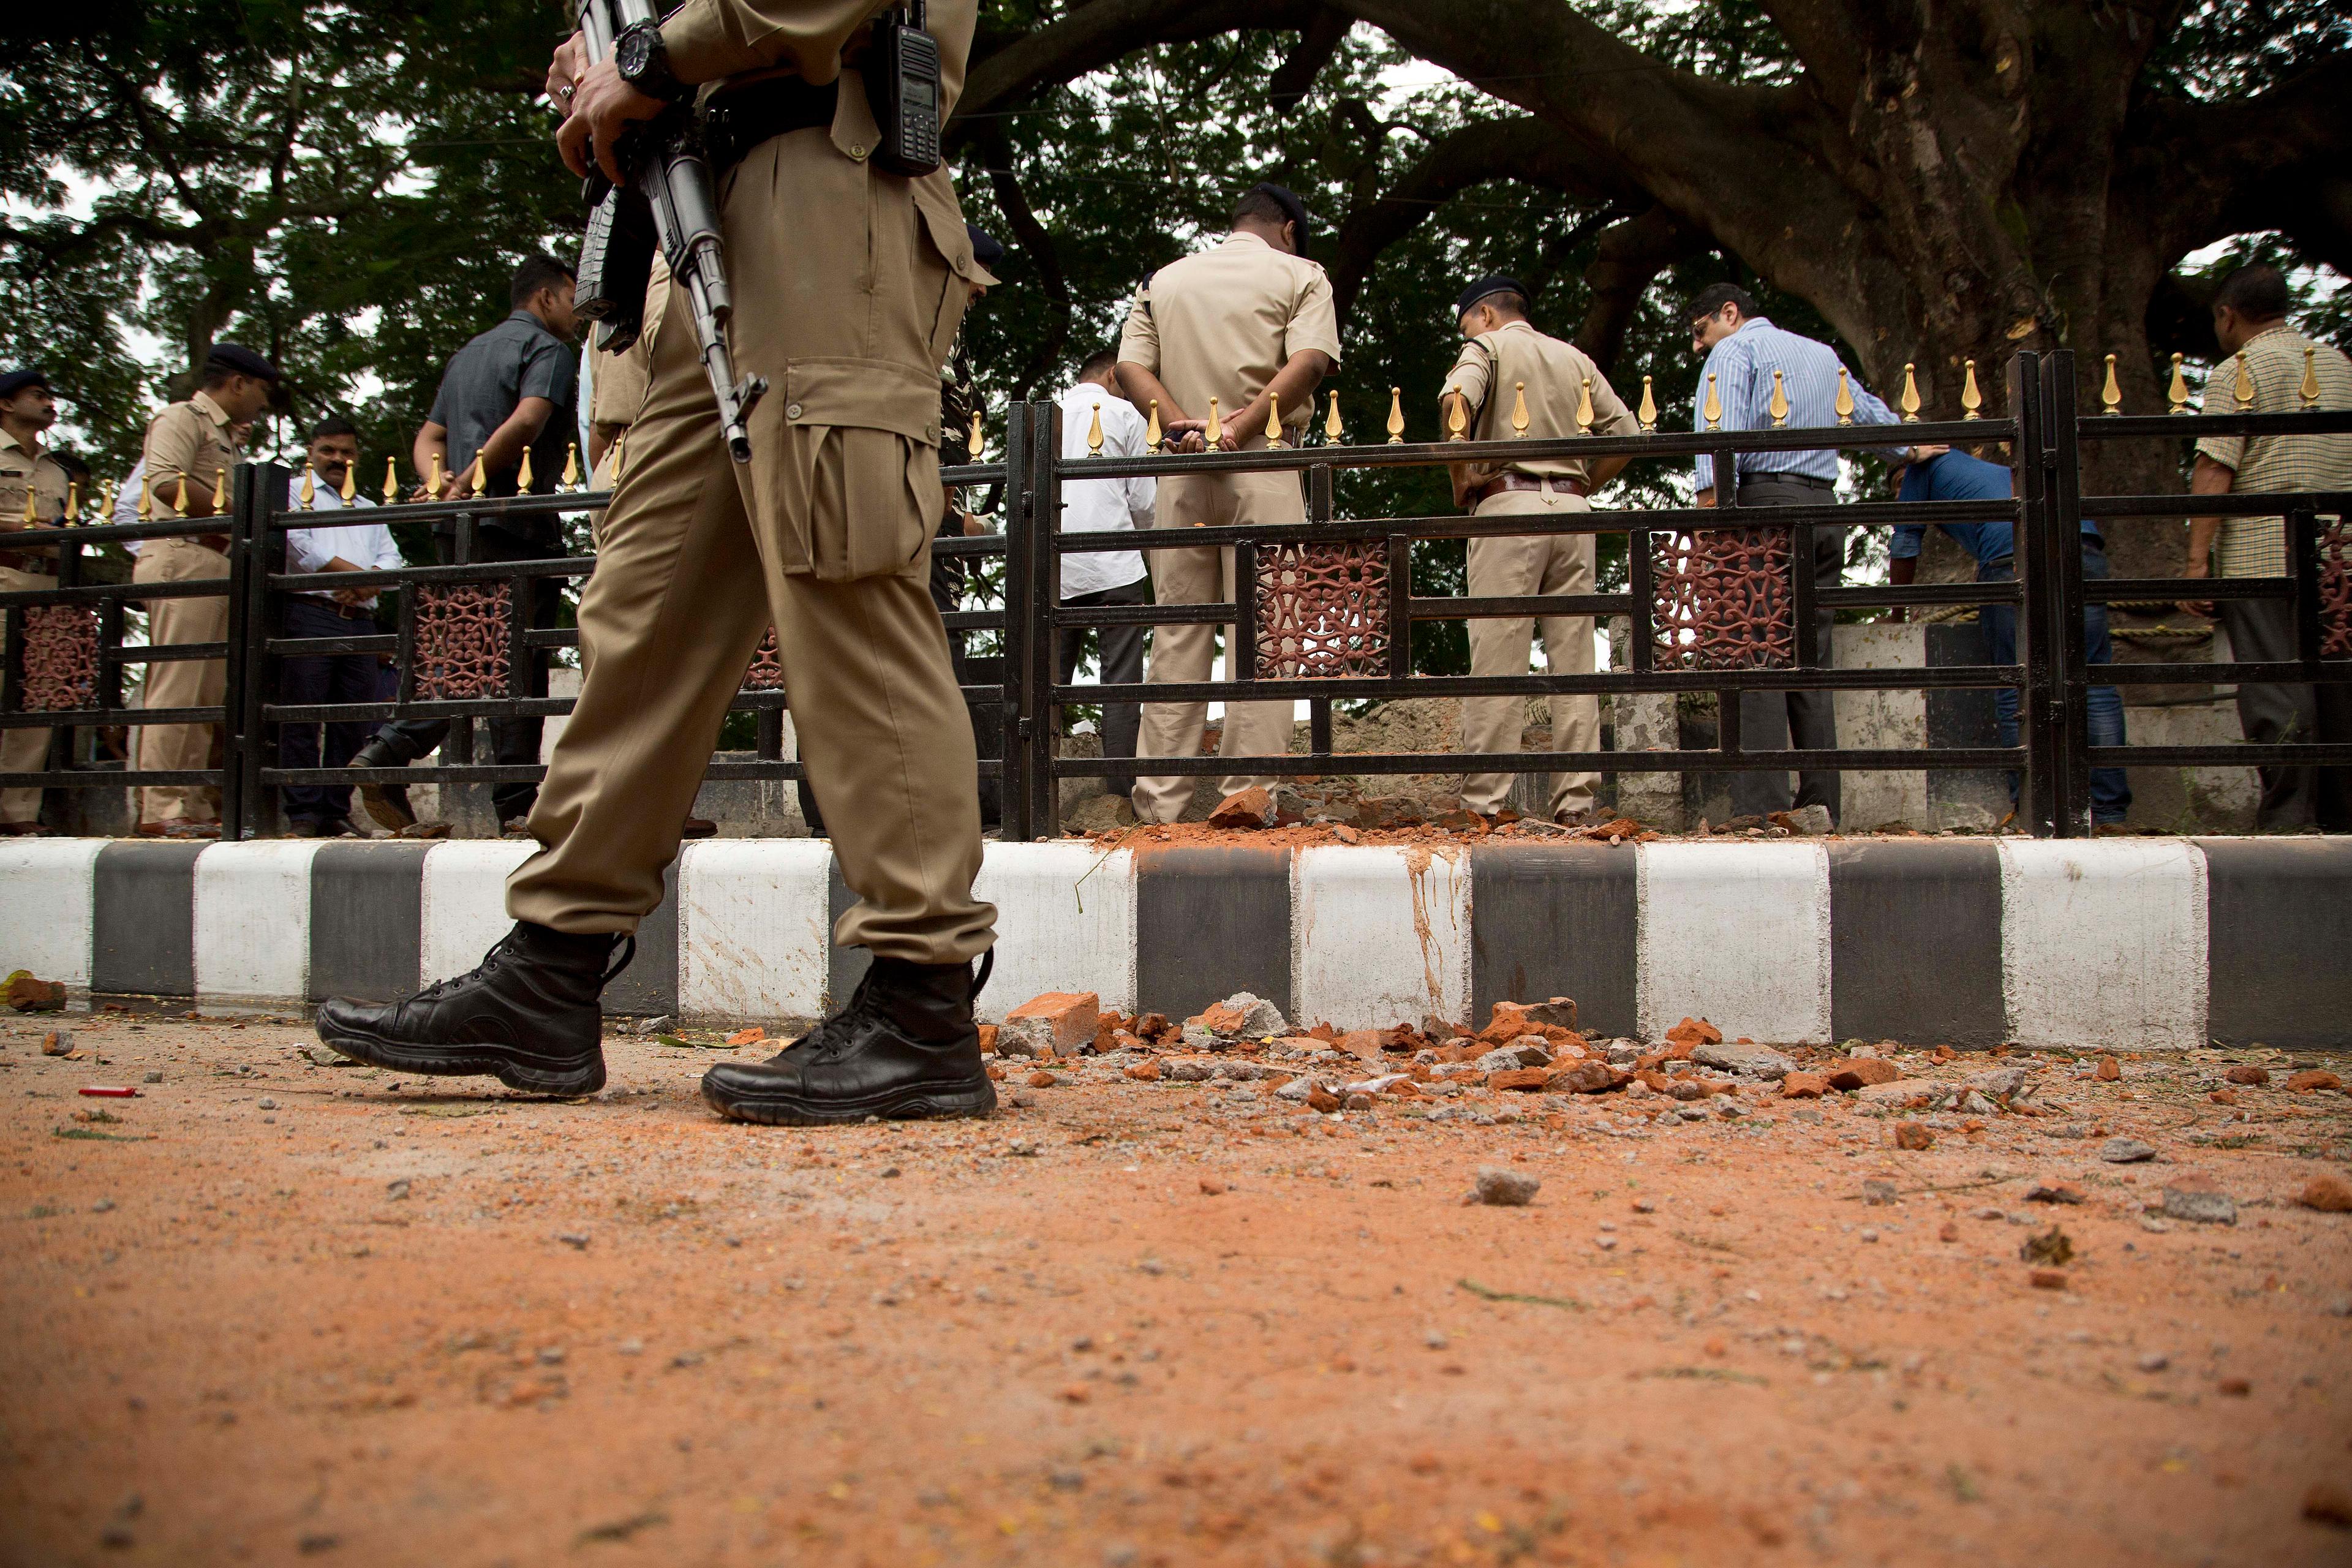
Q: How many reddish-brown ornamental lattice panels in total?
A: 6